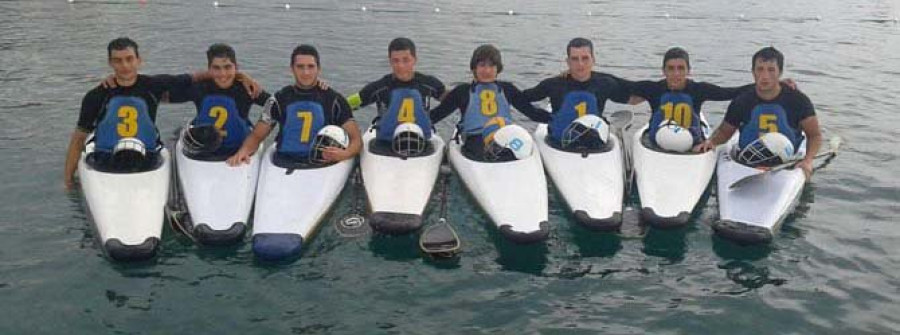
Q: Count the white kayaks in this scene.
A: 8